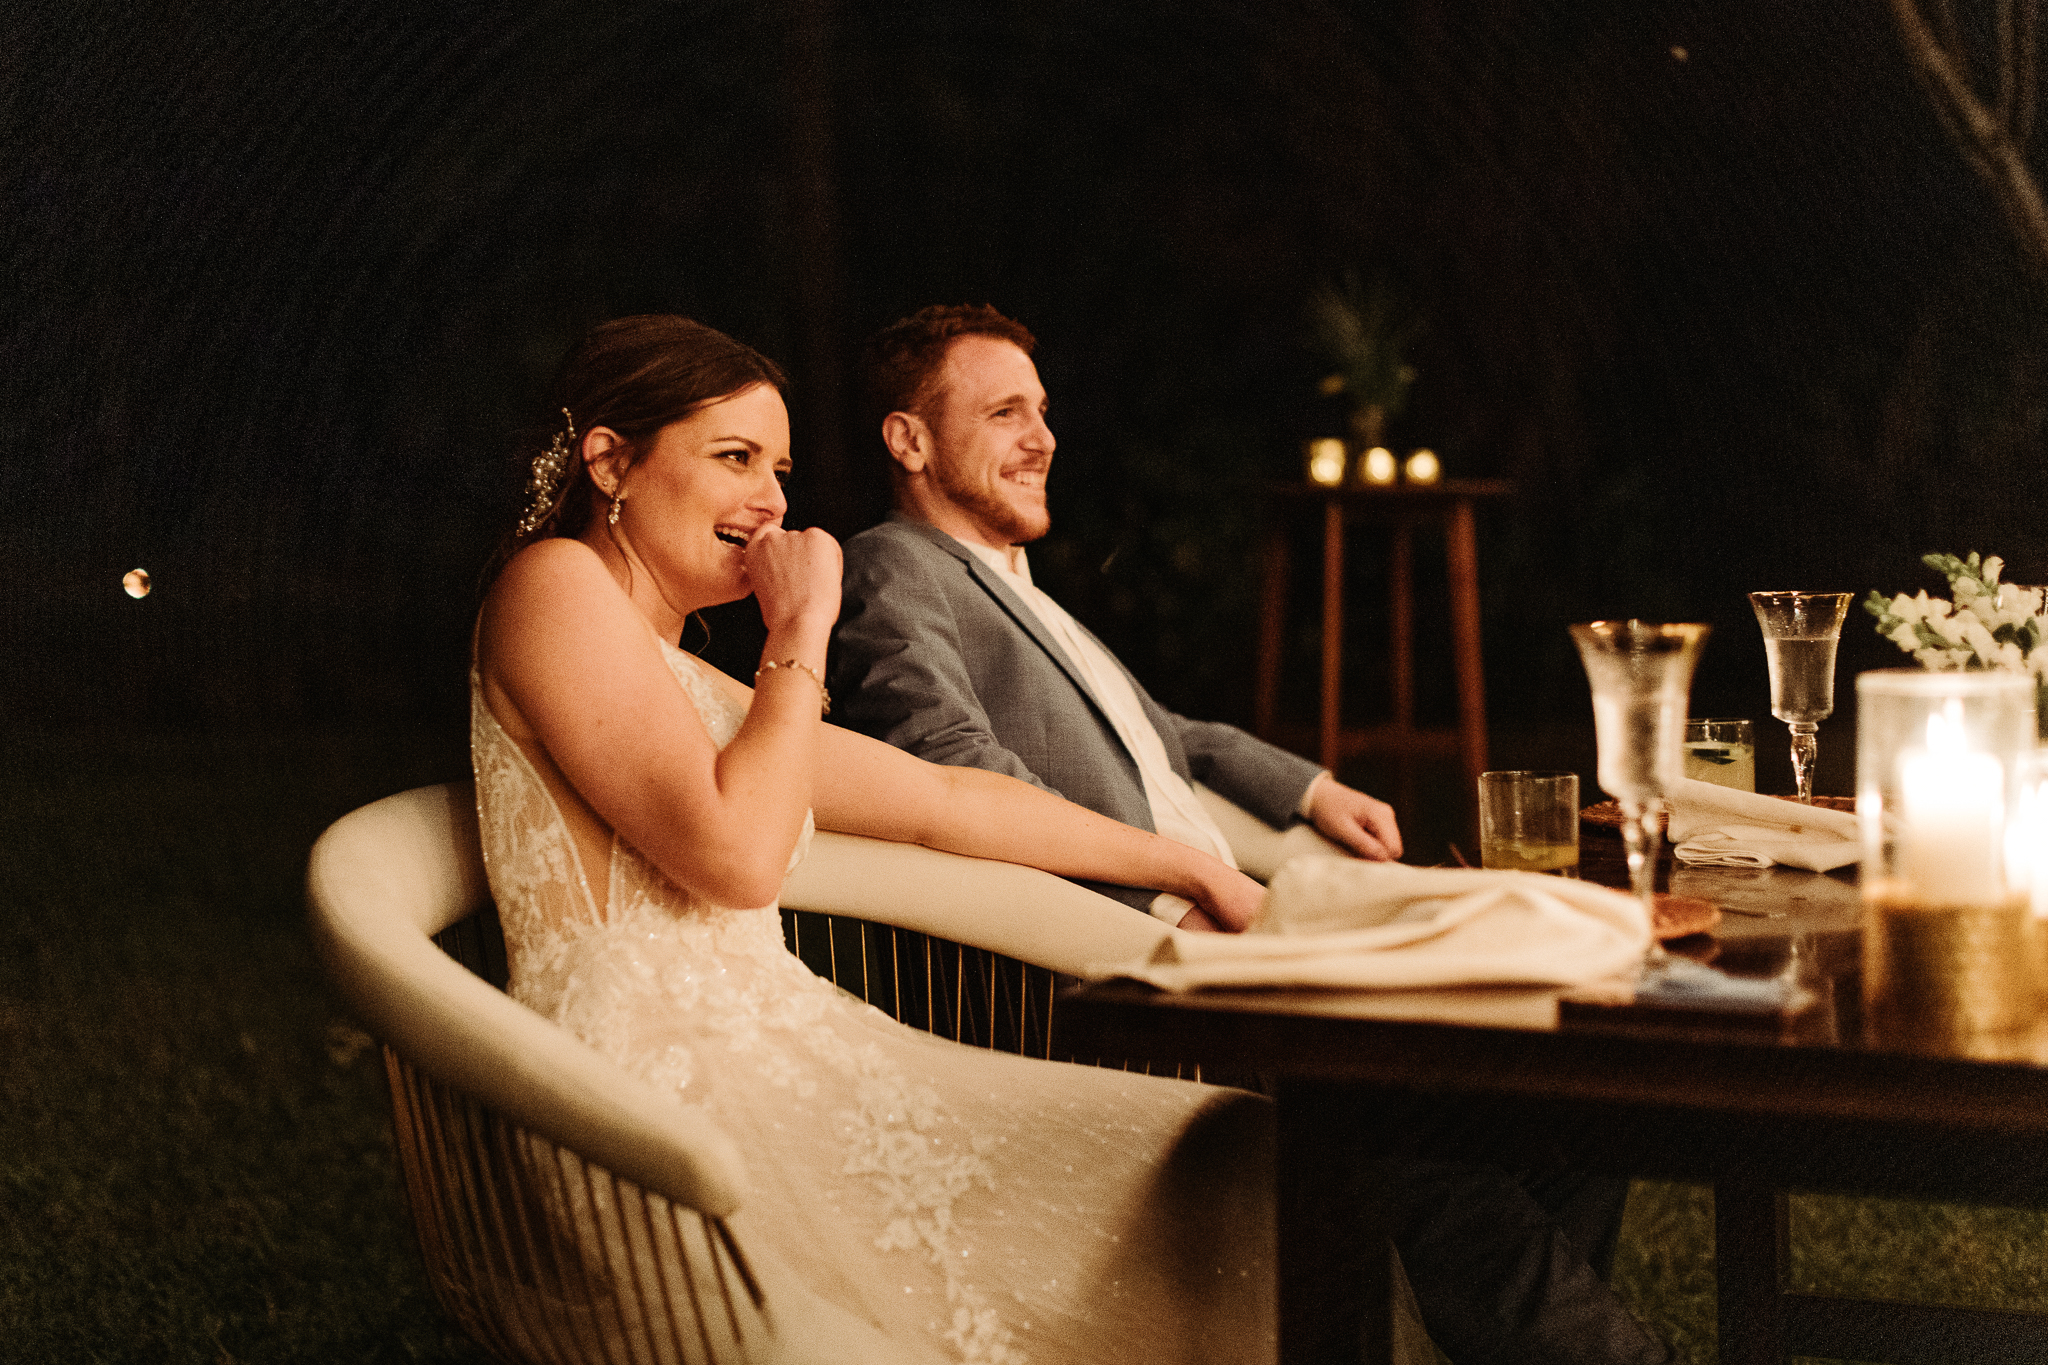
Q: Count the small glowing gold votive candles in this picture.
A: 3